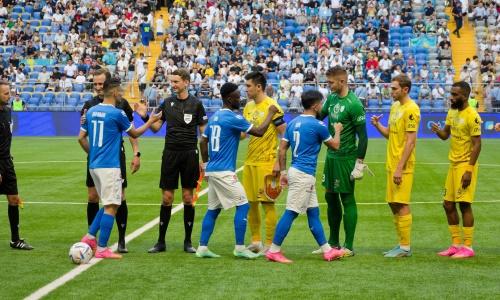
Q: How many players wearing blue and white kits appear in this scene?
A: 3